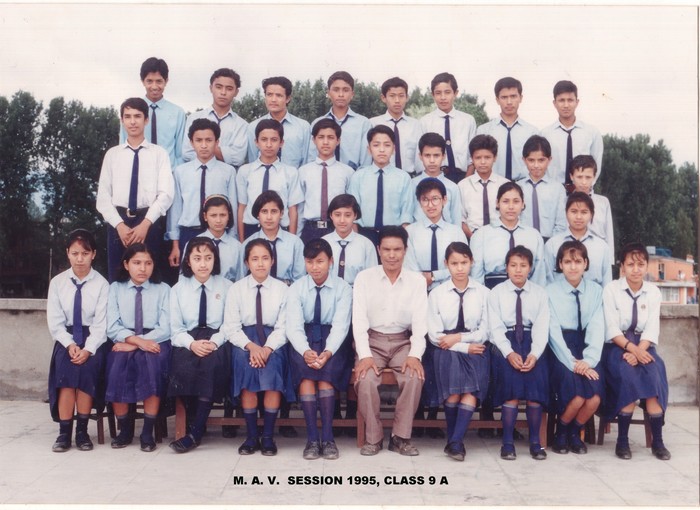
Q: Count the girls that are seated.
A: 9